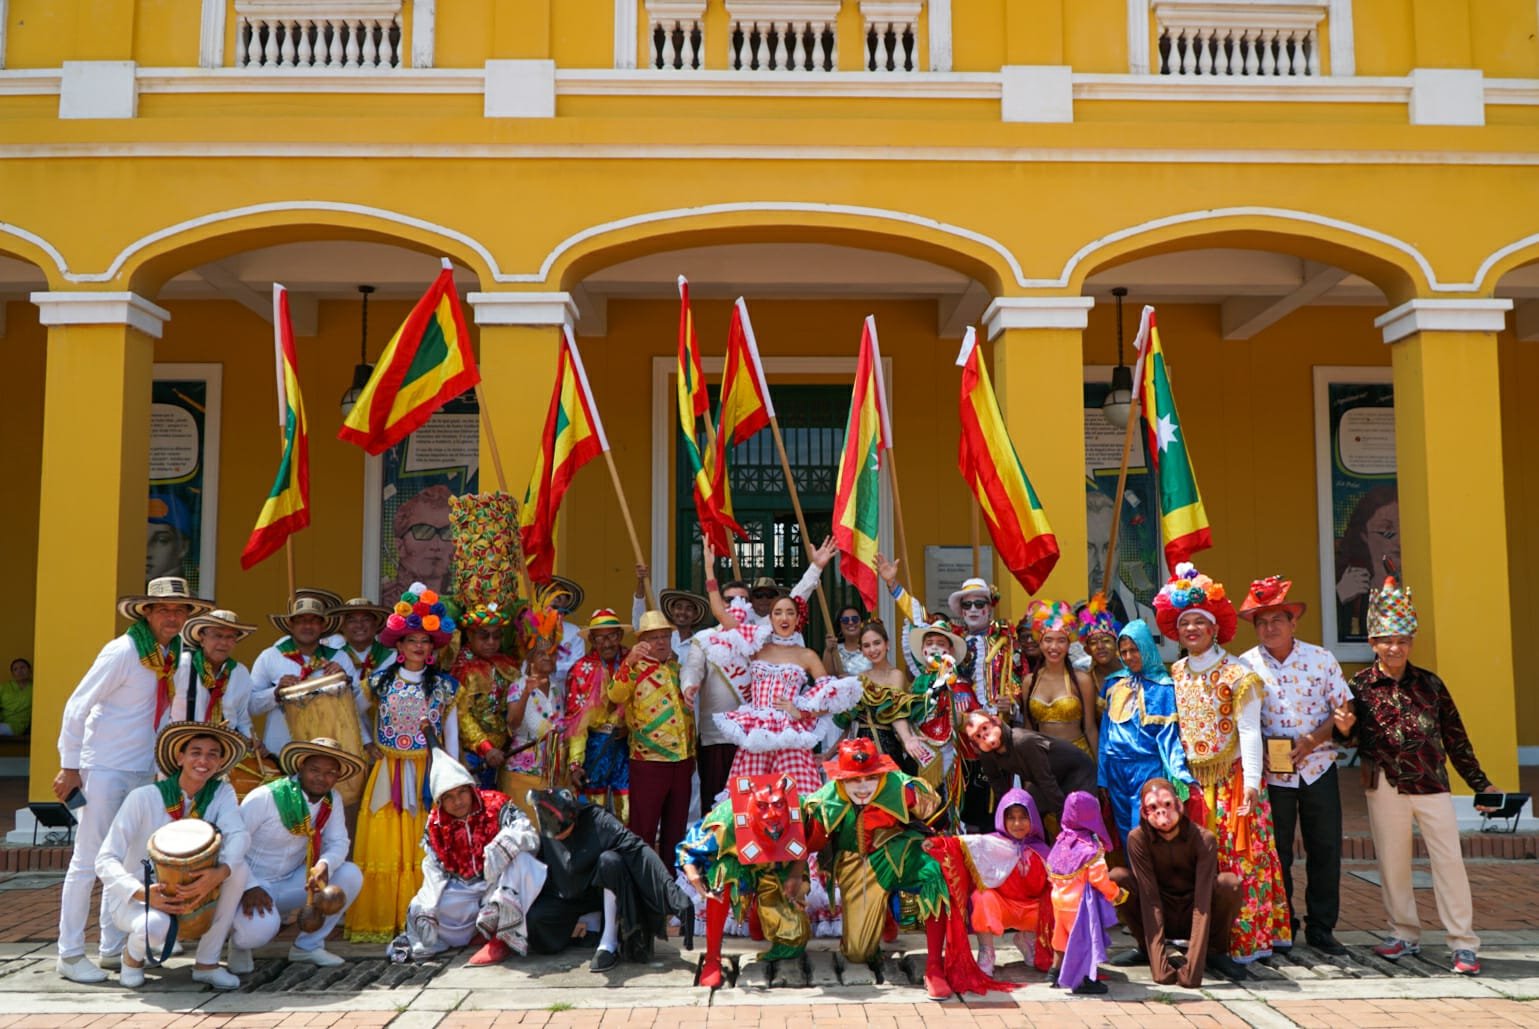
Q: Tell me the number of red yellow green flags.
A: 8